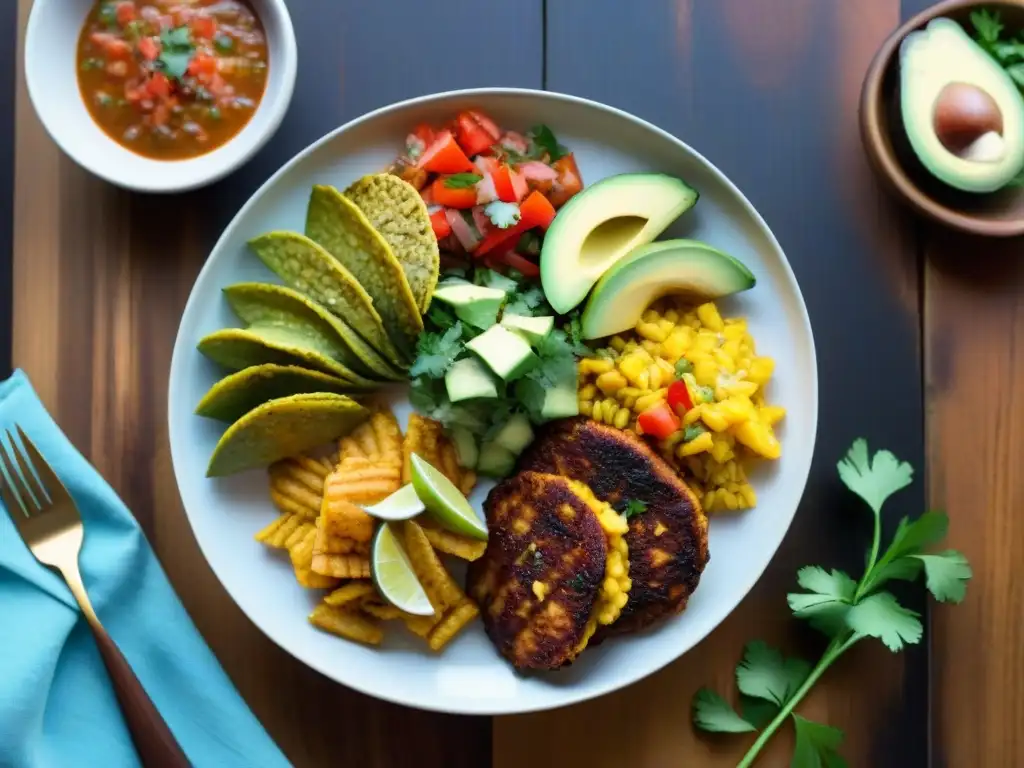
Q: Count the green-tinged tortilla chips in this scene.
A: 7